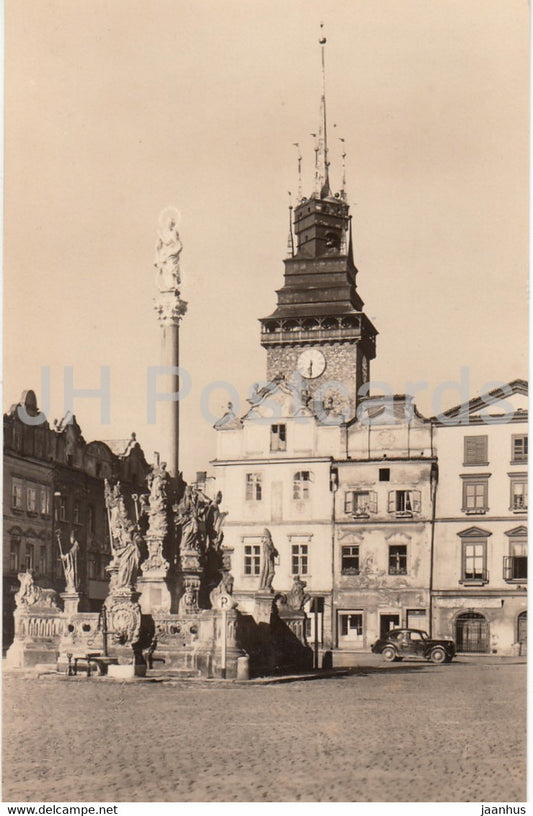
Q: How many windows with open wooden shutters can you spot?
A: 2